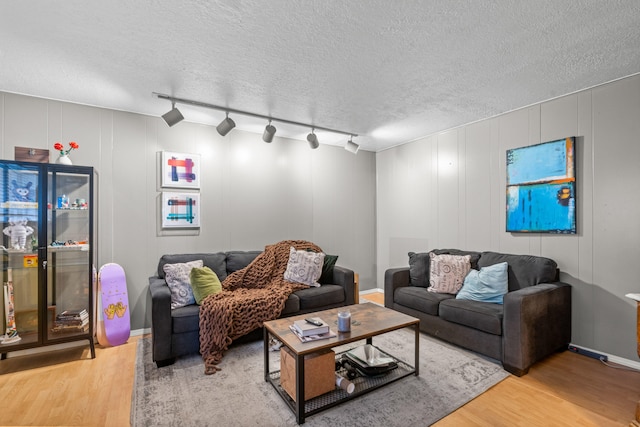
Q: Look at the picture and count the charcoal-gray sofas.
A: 2